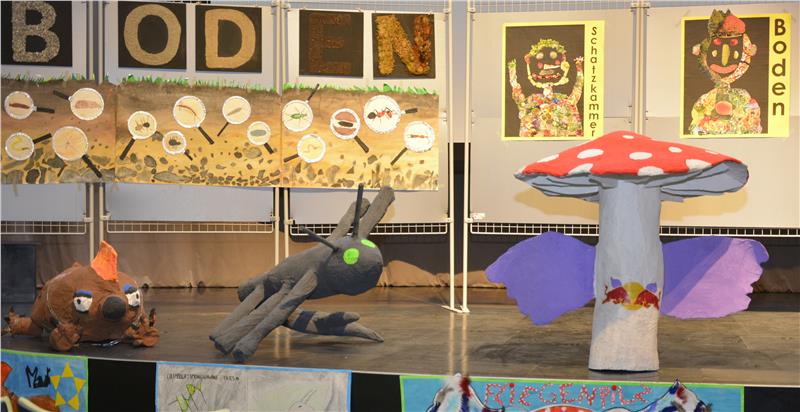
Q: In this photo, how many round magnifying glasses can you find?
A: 14